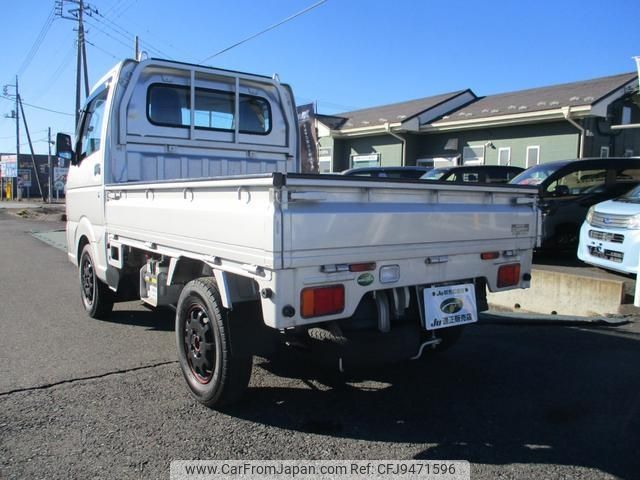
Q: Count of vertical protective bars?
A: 2